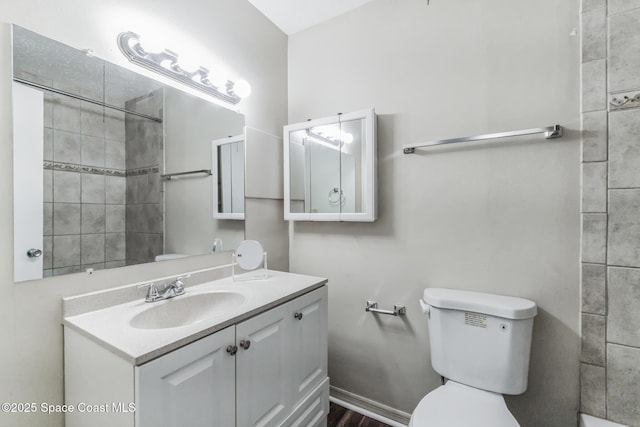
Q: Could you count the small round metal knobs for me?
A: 3